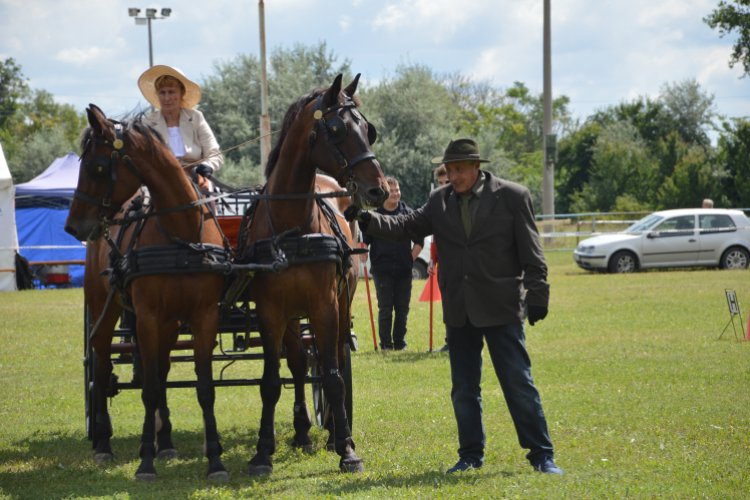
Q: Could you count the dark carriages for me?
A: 1